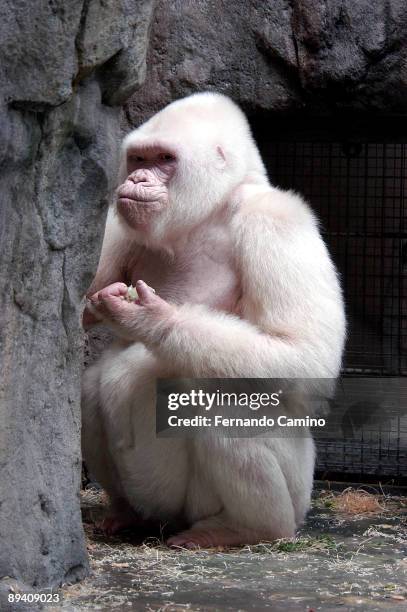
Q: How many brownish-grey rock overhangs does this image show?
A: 1